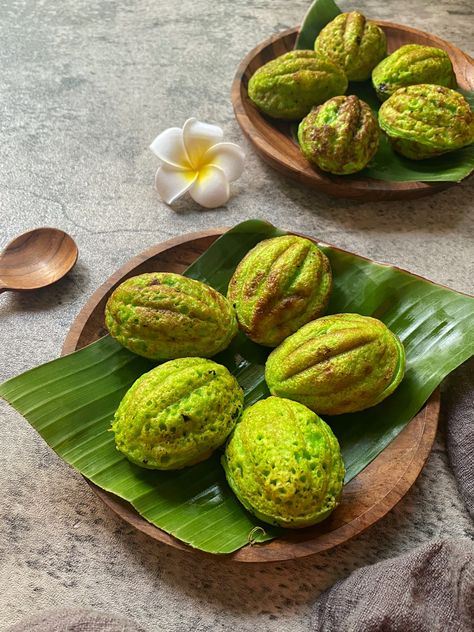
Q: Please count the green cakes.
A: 10